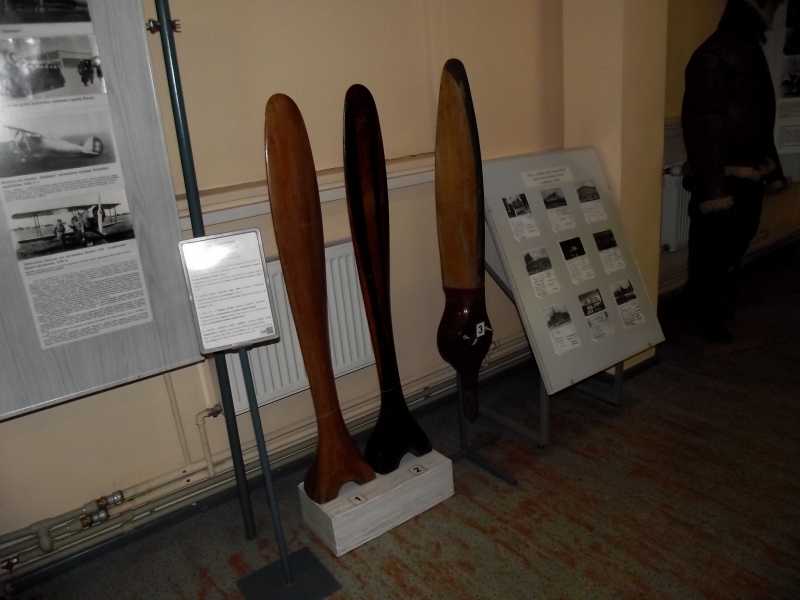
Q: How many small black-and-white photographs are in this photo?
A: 9